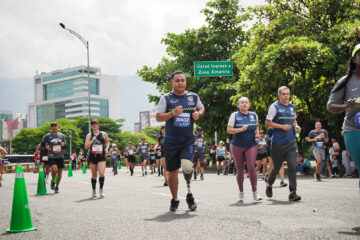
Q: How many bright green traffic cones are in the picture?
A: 6